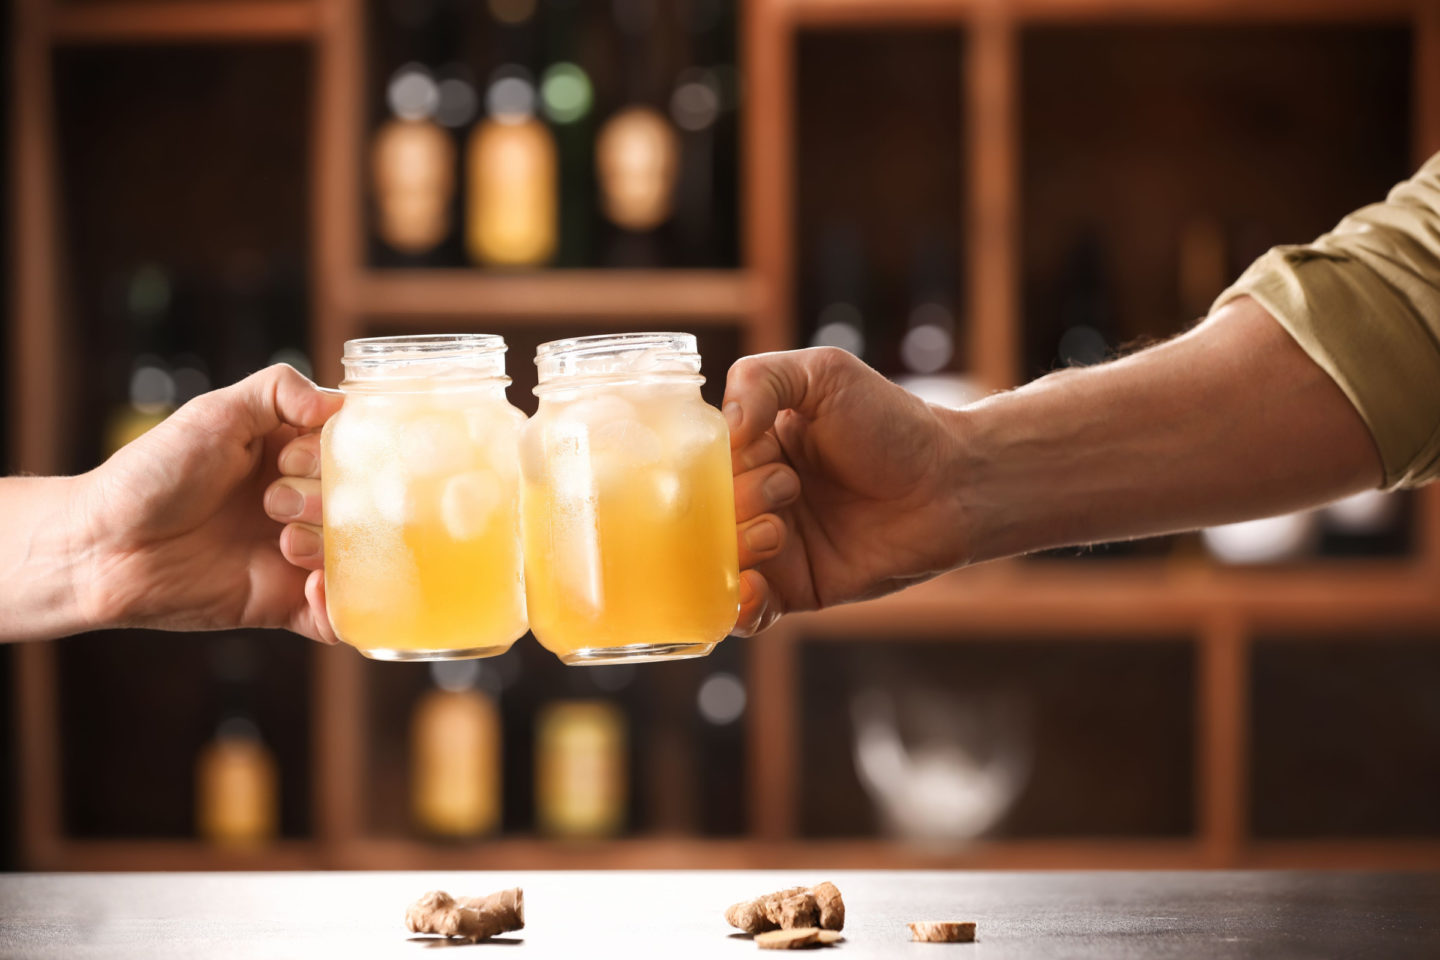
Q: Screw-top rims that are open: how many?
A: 2